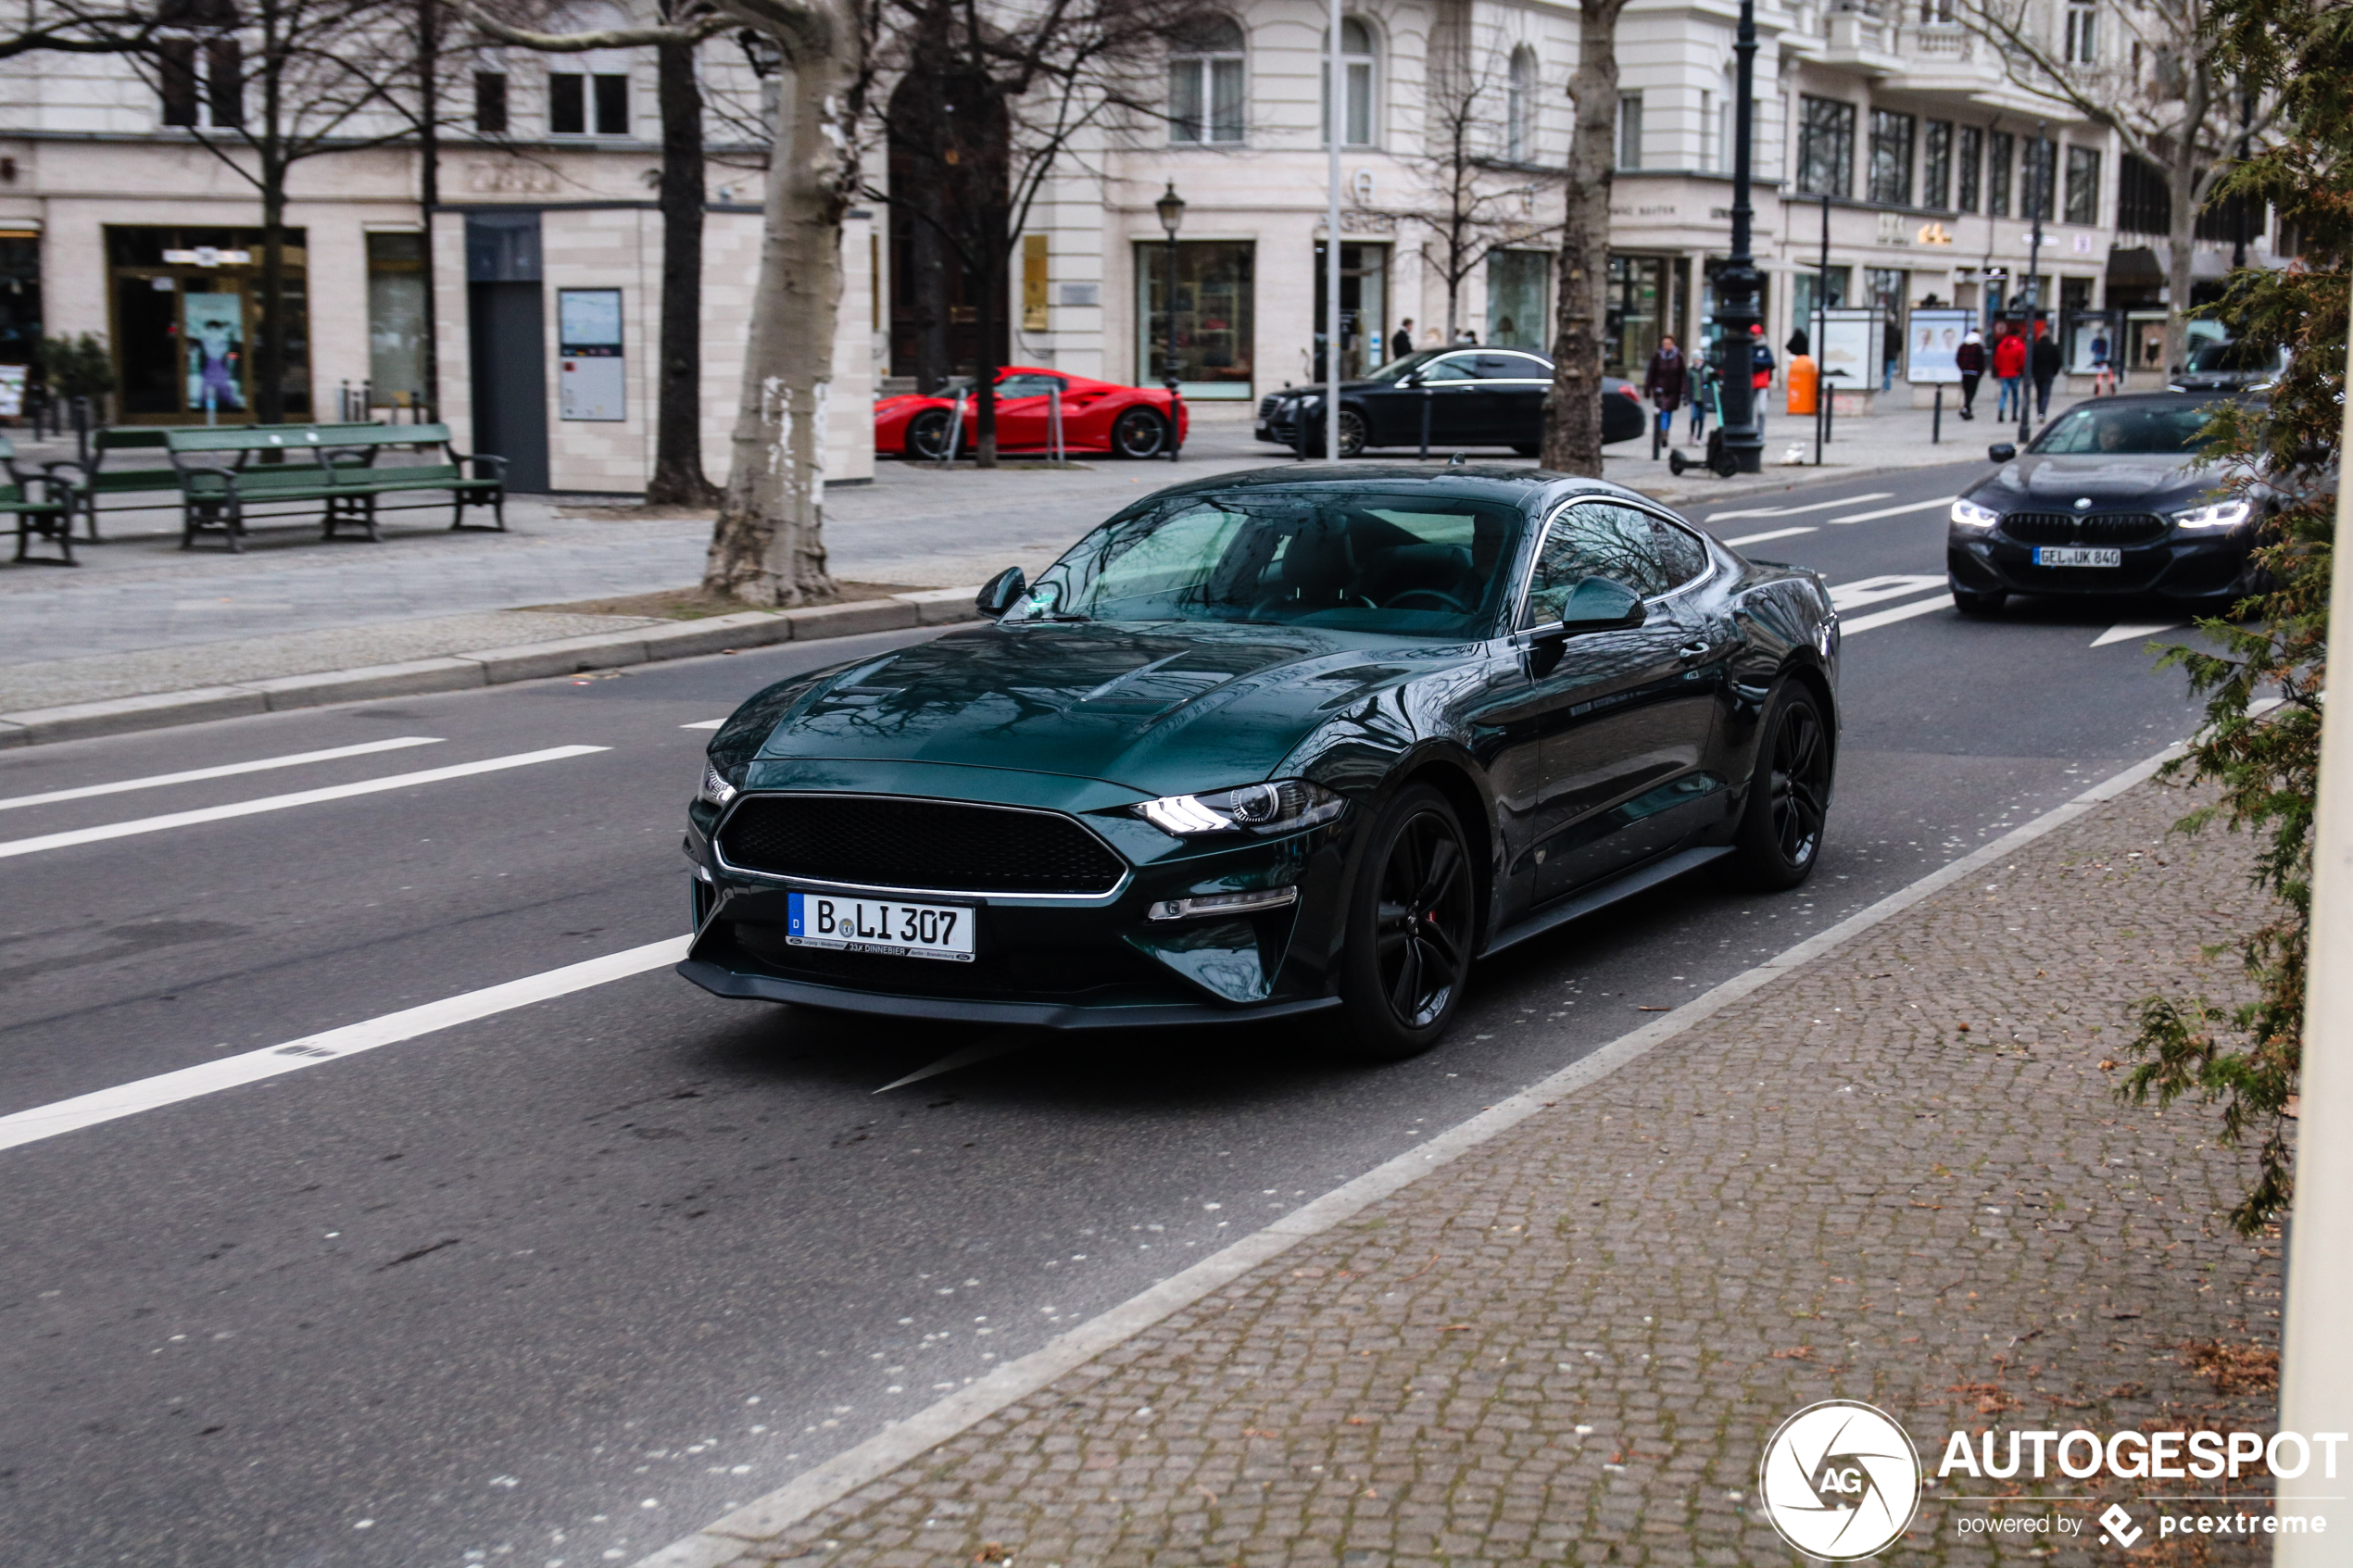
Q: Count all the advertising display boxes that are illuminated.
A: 2